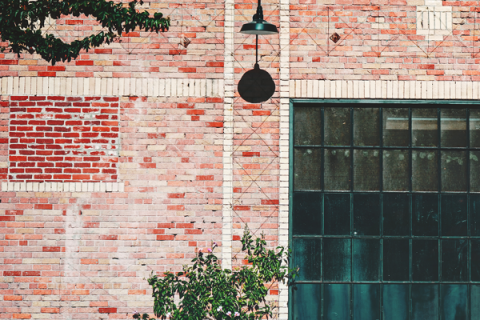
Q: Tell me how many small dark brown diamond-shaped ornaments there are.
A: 2